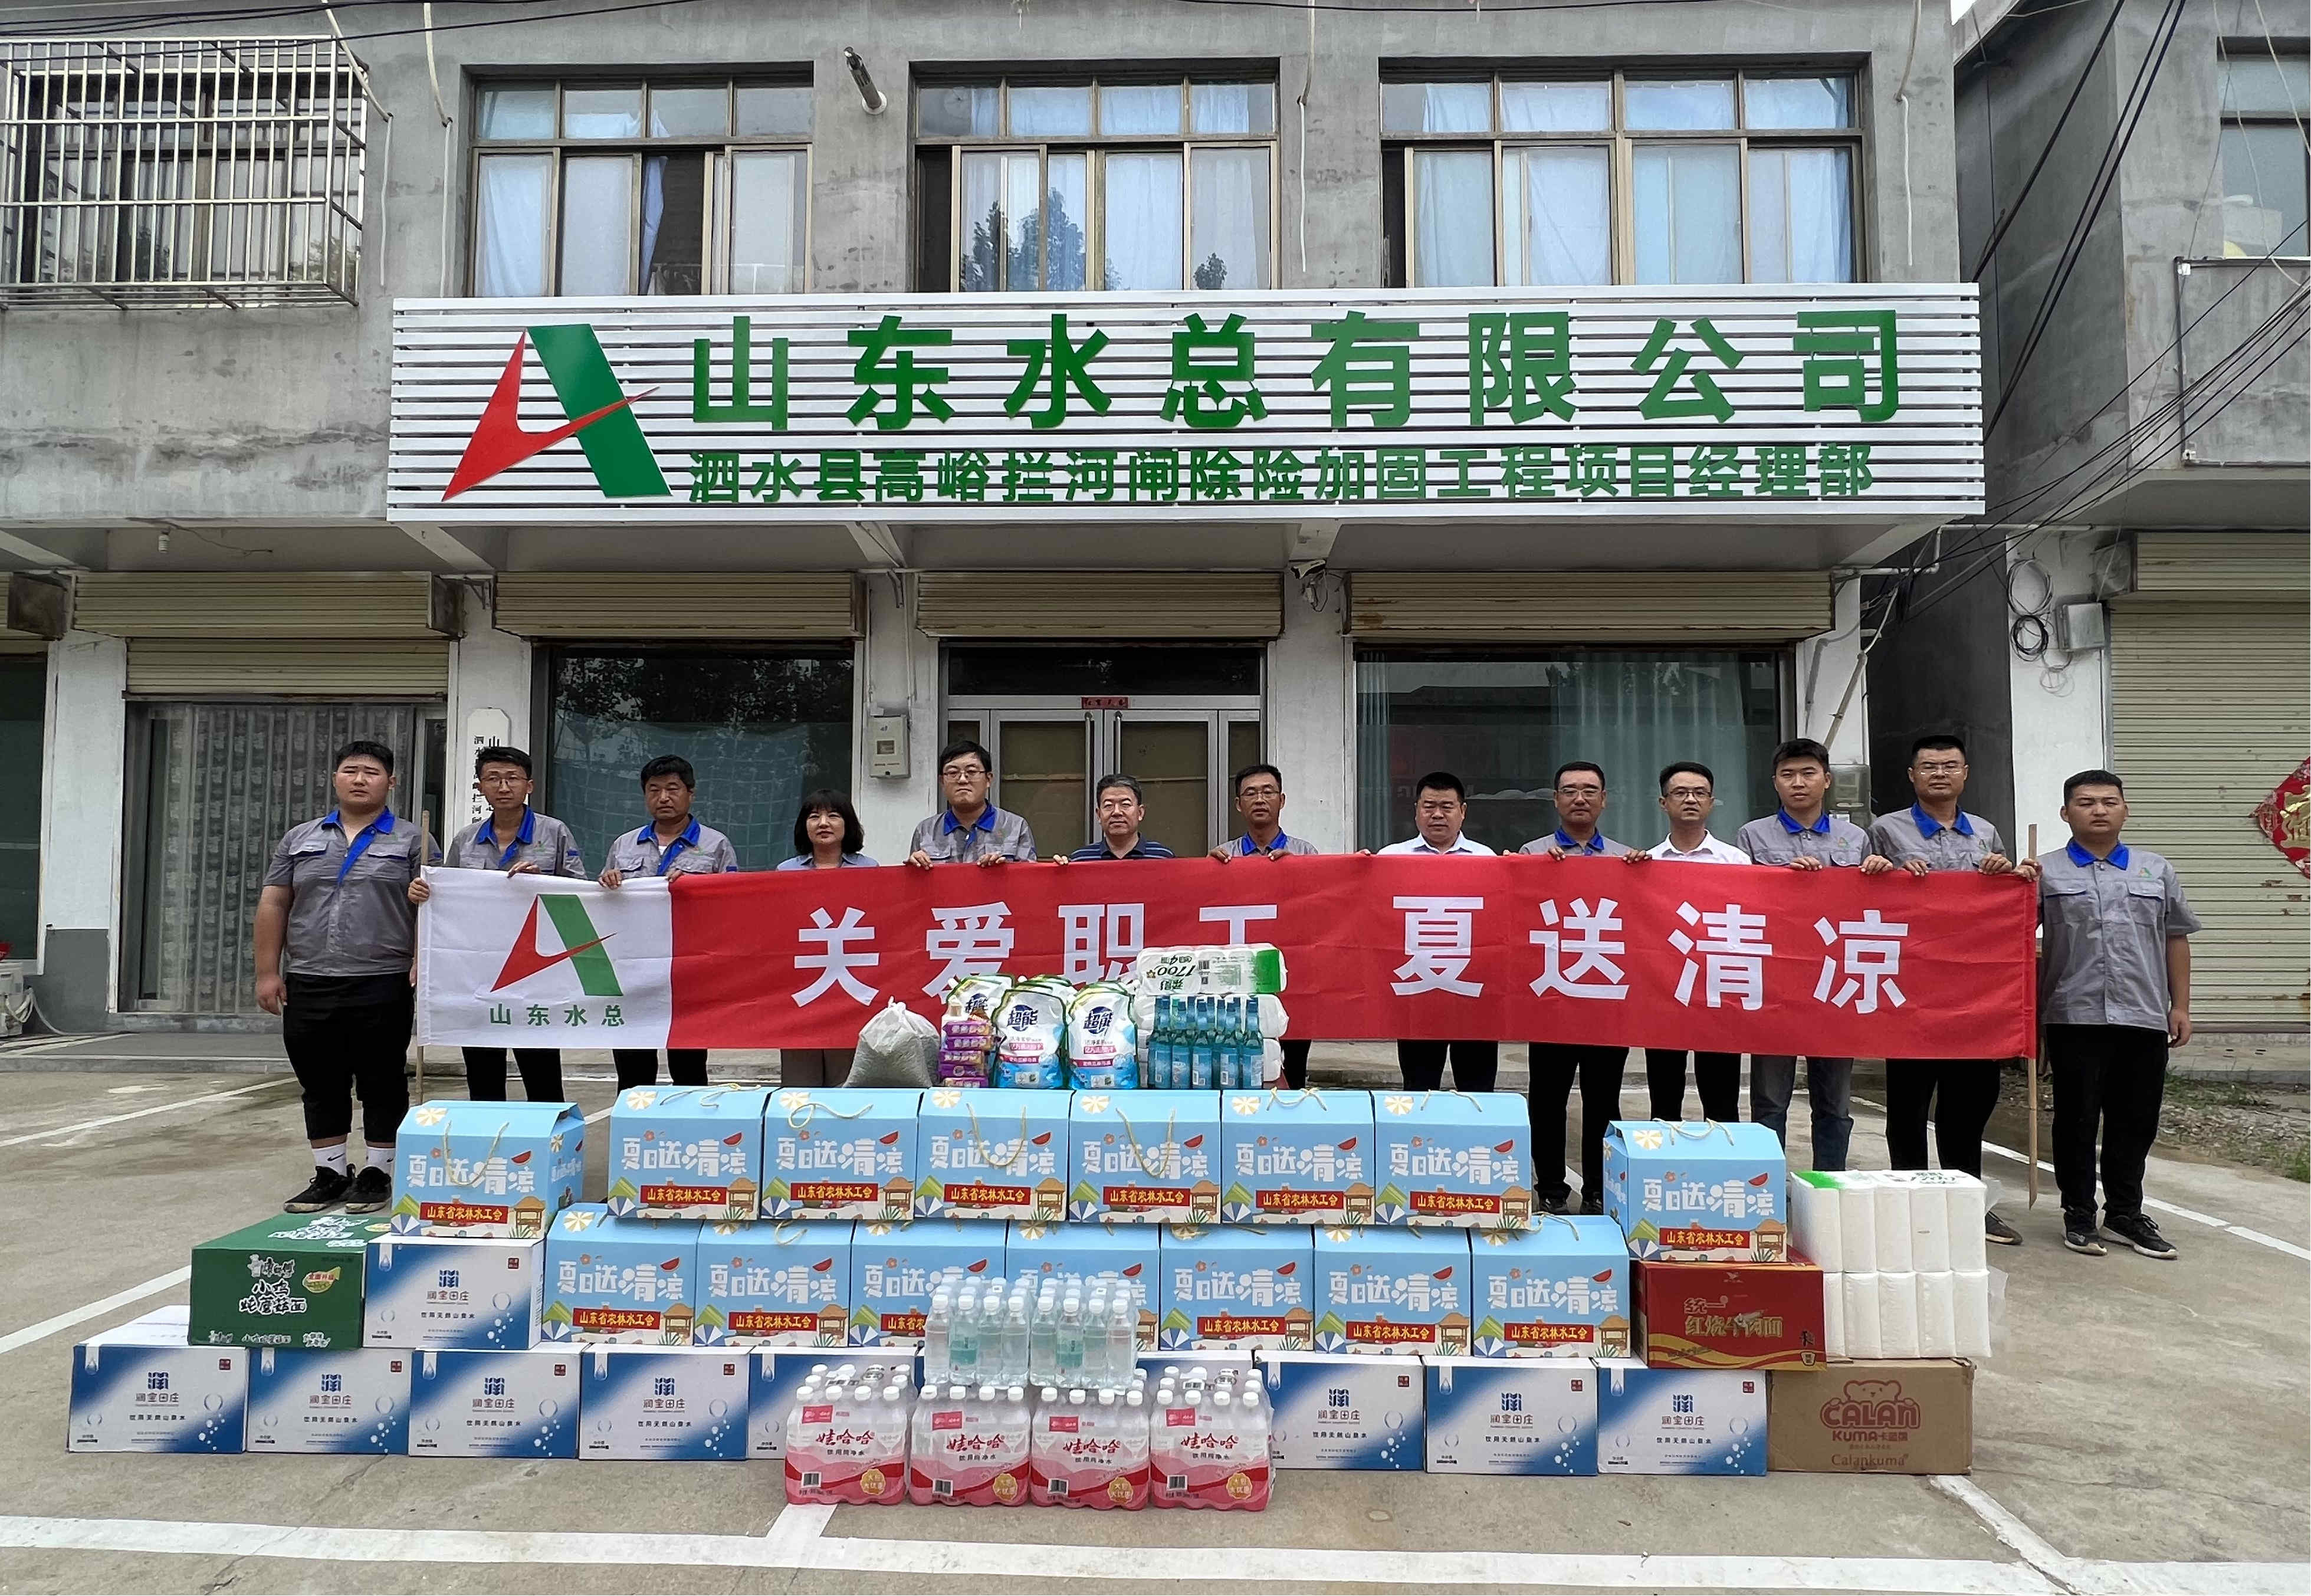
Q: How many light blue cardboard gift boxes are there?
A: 15